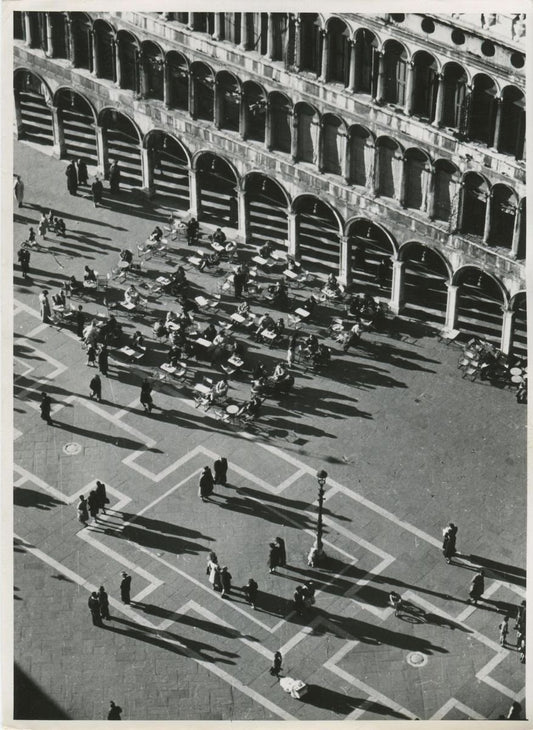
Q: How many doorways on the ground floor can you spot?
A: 11